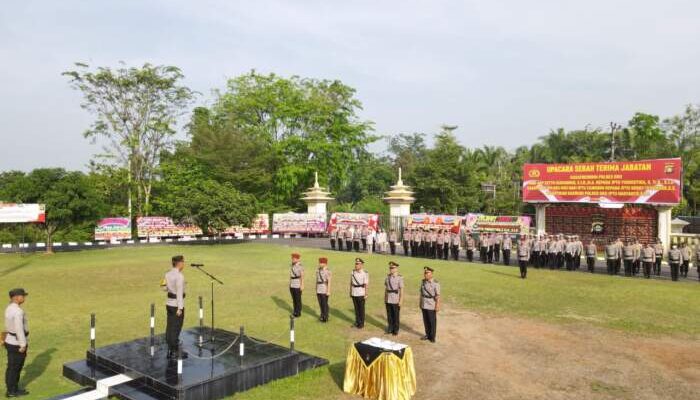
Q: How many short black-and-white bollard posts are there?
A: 6